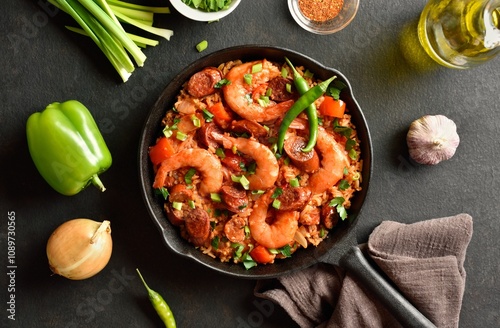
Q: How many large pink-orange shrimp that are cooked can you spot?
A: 5